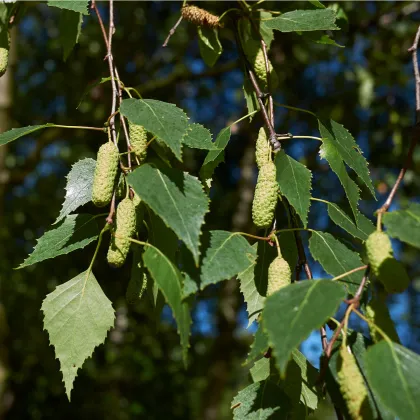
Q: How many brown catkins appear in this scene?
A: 1